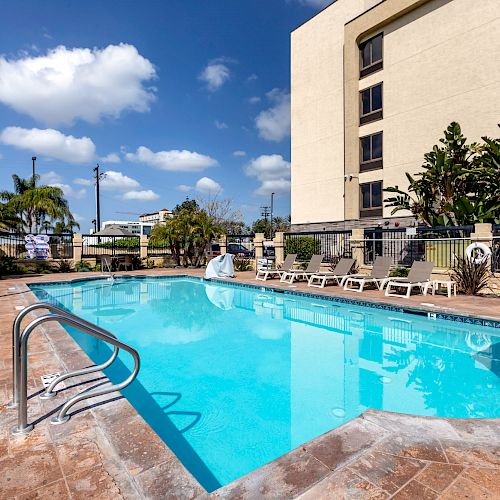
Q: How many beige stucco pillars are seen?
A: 7